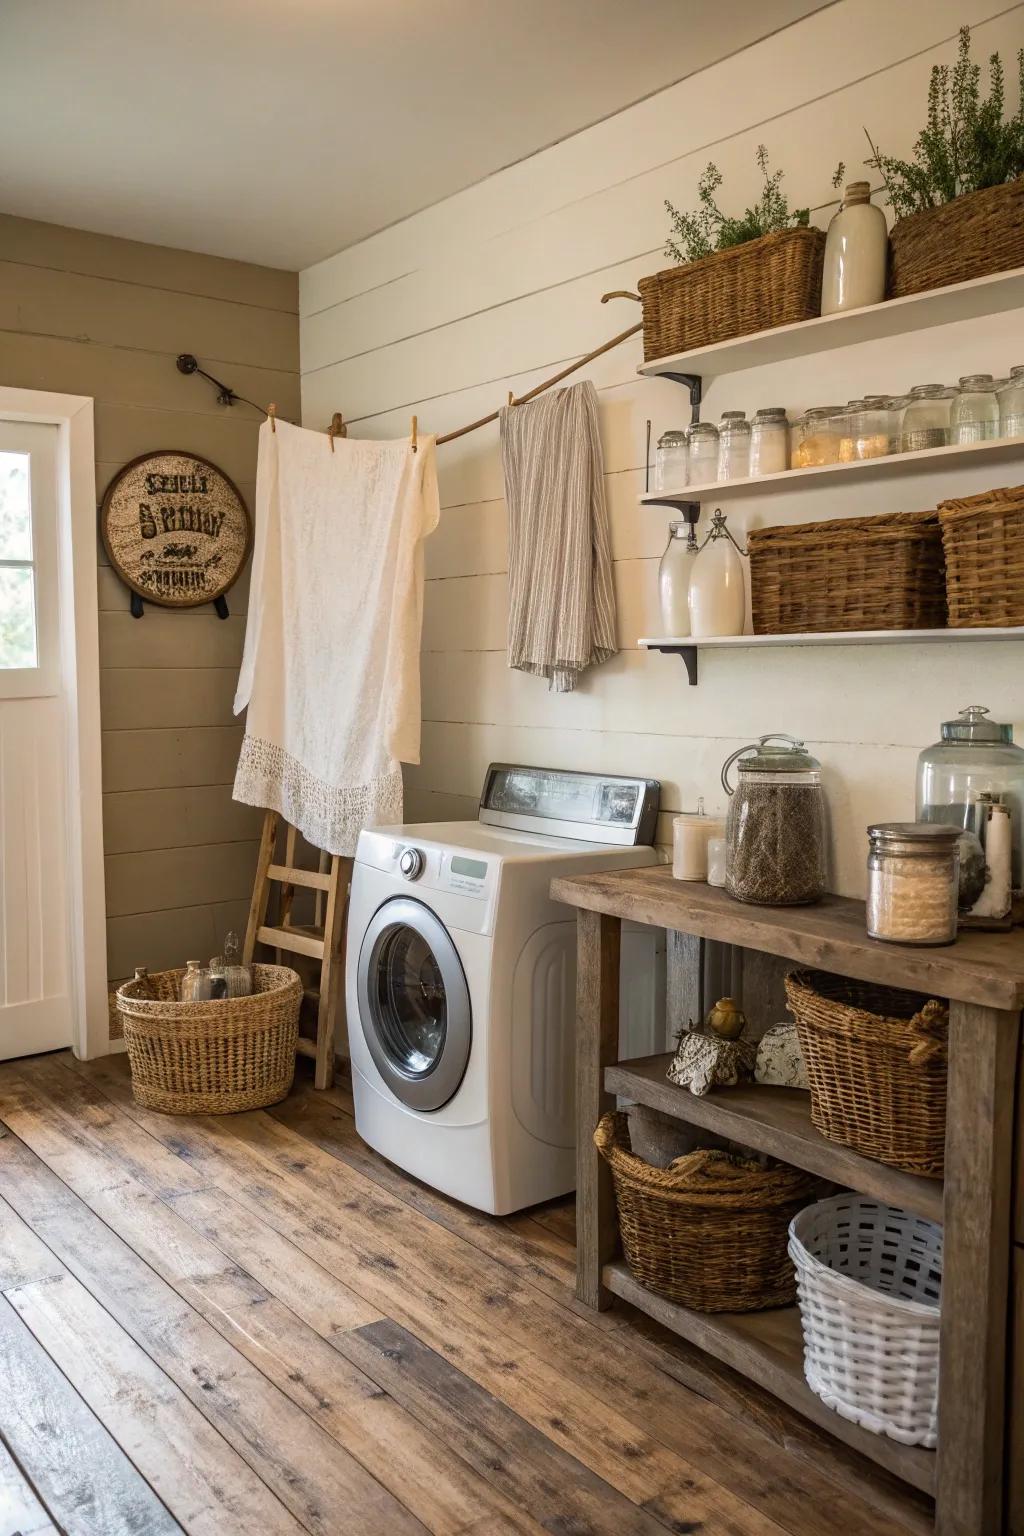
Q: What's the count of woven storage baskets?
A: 8